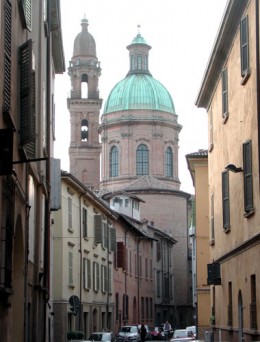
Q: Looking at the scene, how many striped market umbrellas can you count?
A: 0